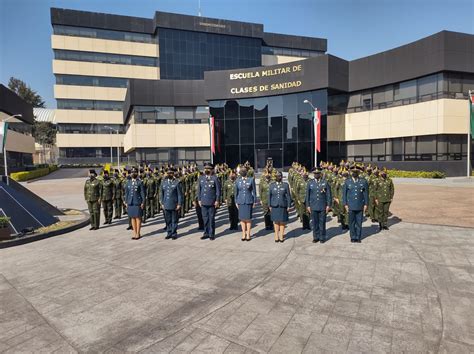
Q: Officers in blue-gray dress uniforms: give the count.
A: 7